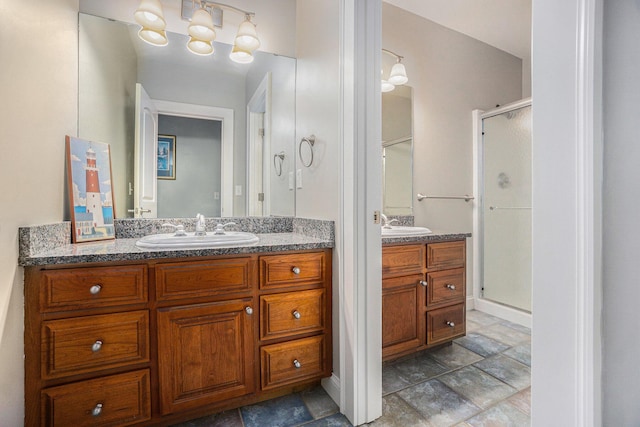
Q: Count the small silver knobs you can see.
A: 10